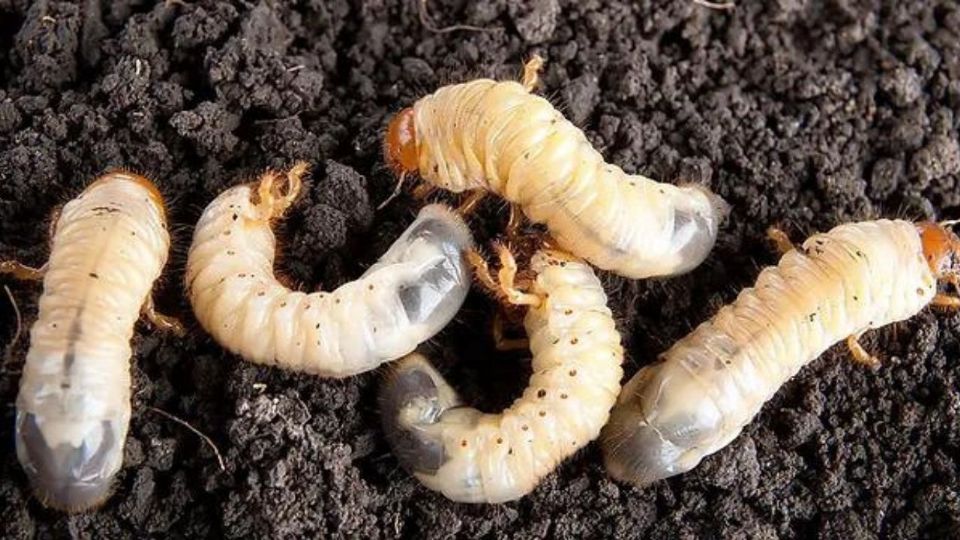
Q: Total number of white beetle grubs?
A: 5